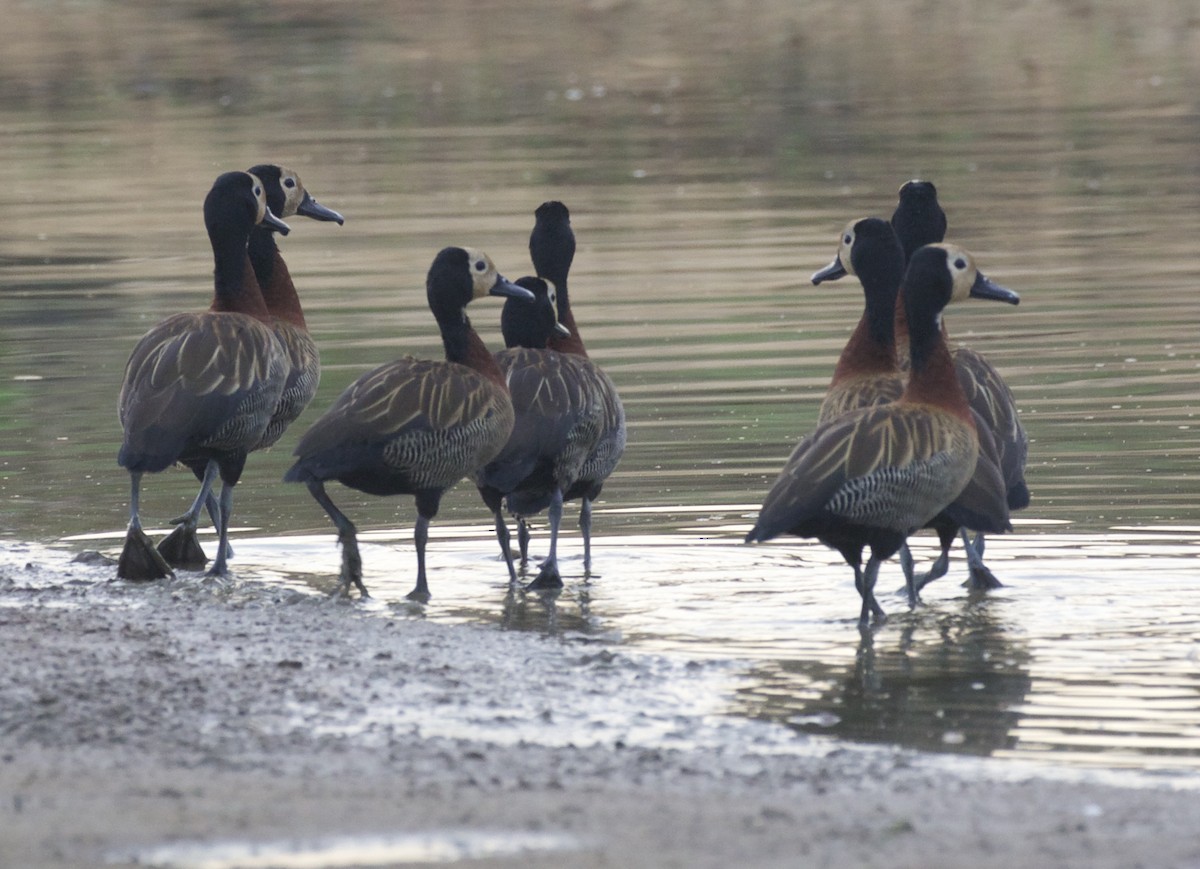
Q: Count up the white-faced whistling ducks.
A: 8